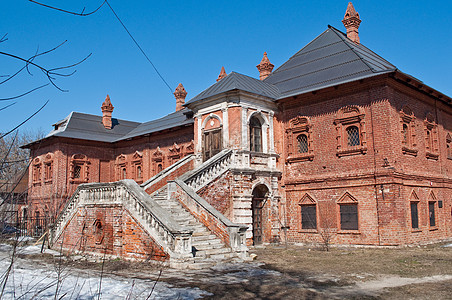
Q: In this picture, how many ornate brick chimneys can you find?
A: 5